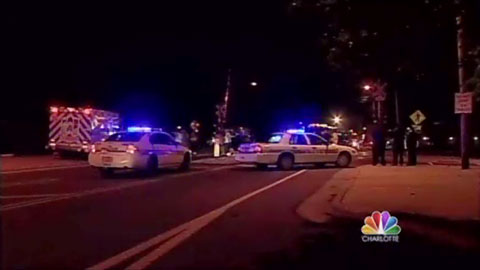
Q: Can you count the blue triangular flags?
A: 0